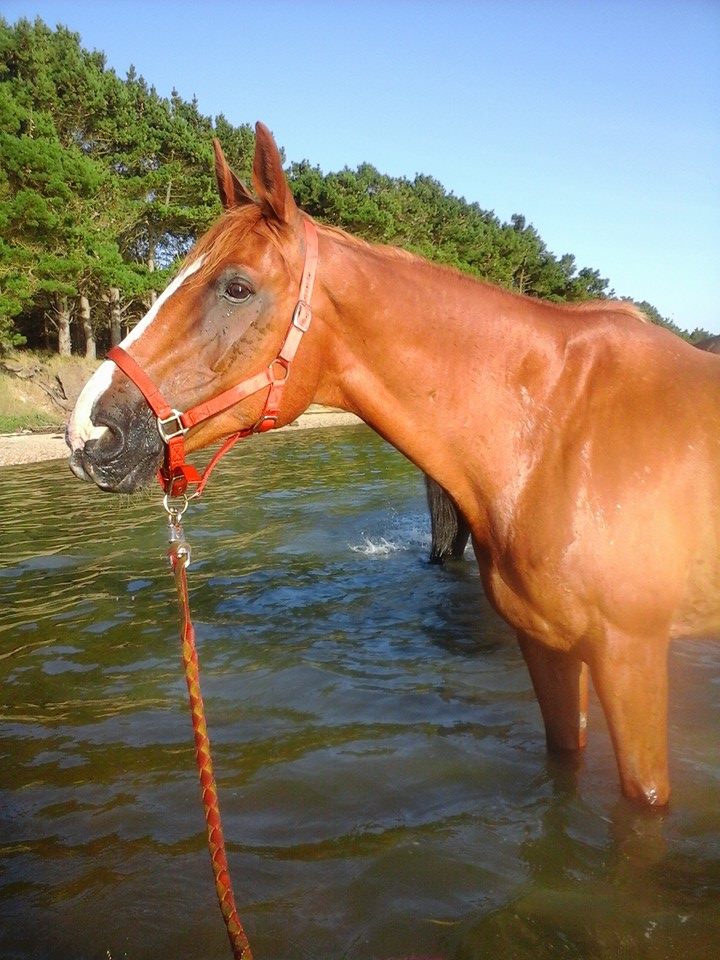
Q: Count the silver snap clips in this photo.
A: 1